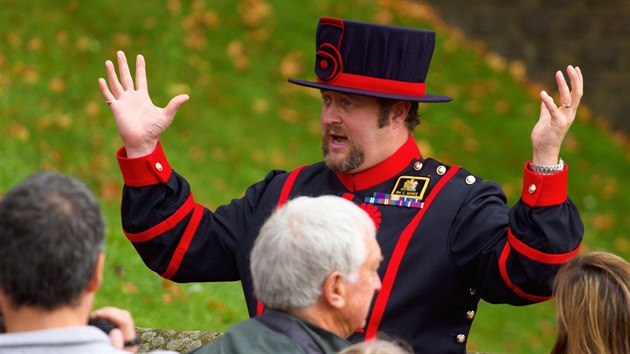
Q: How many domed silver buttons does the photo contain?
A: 8